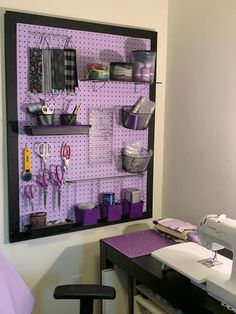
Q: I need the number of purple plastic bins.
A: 3